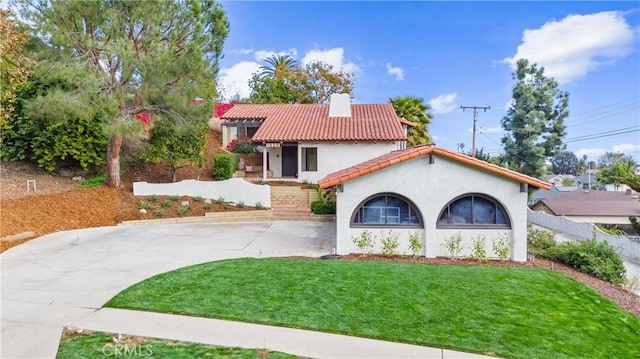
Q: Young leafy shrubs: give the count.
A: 6